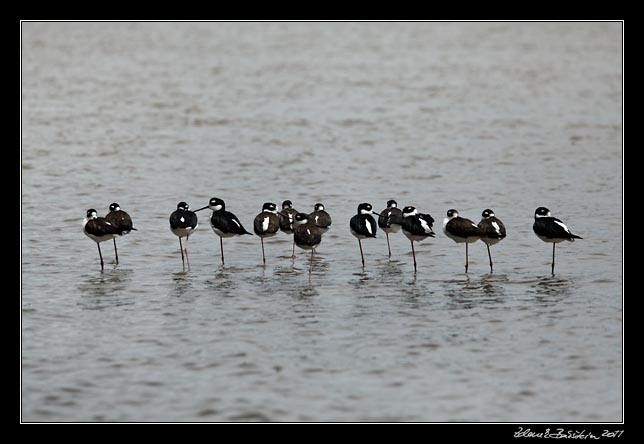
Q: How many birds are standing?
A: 14